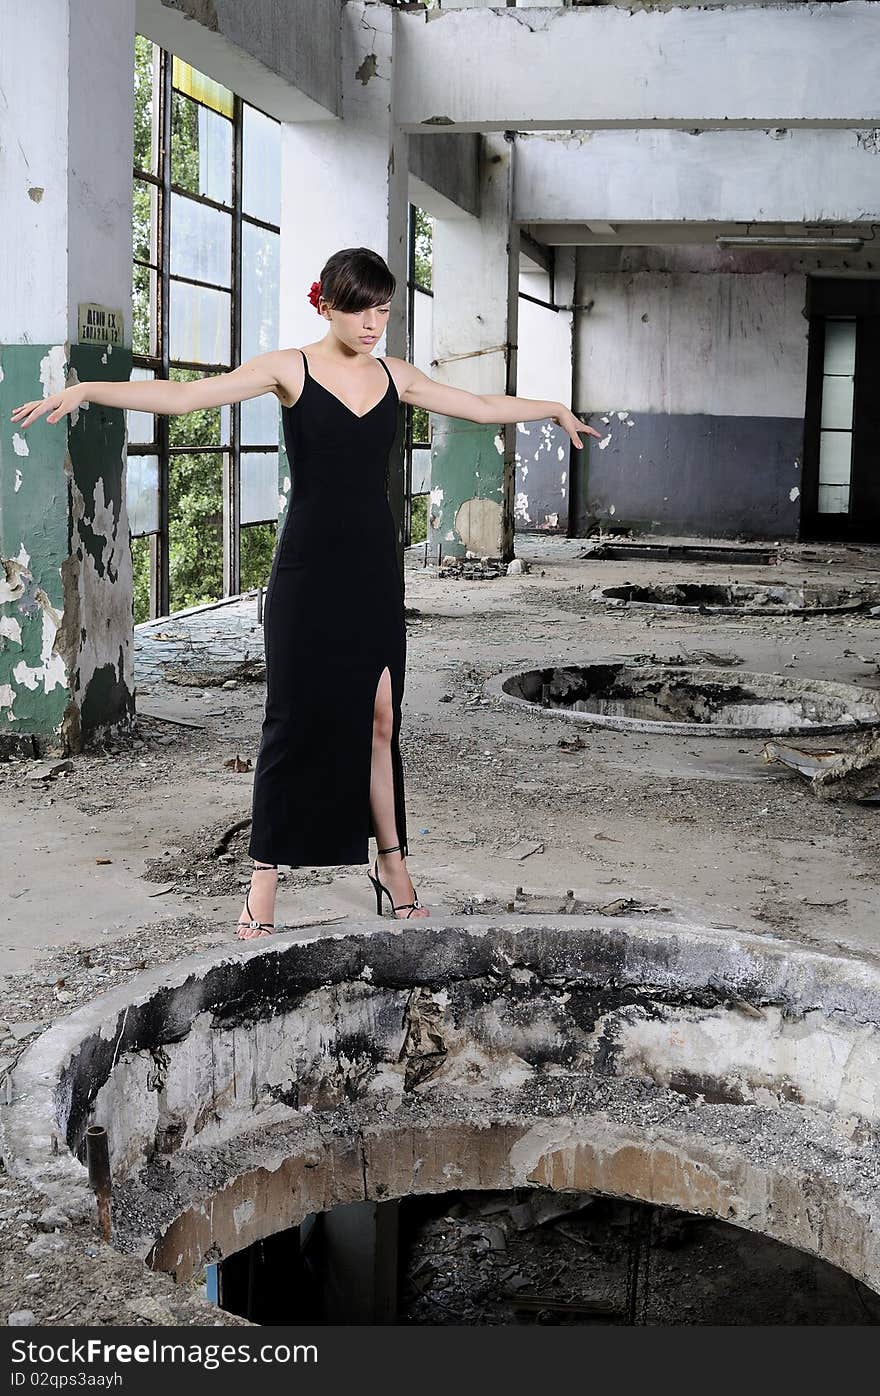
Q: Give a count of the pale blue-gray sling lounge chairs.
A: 0